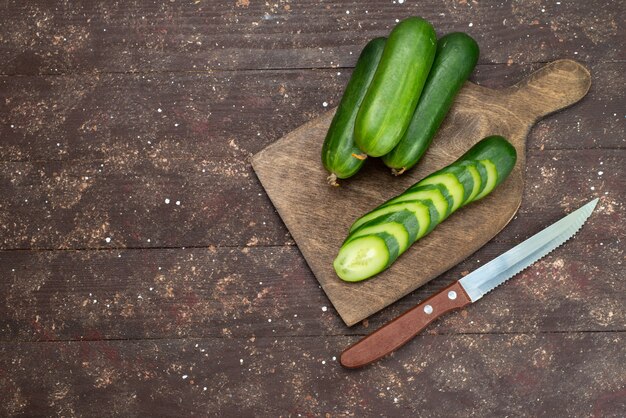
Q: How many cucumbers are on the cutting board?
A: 4